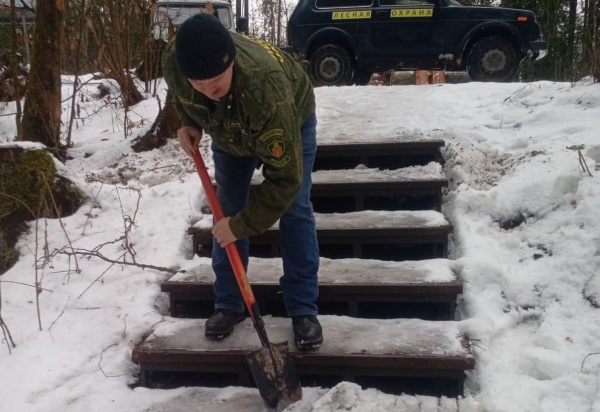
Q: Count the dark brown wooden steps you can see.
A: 5